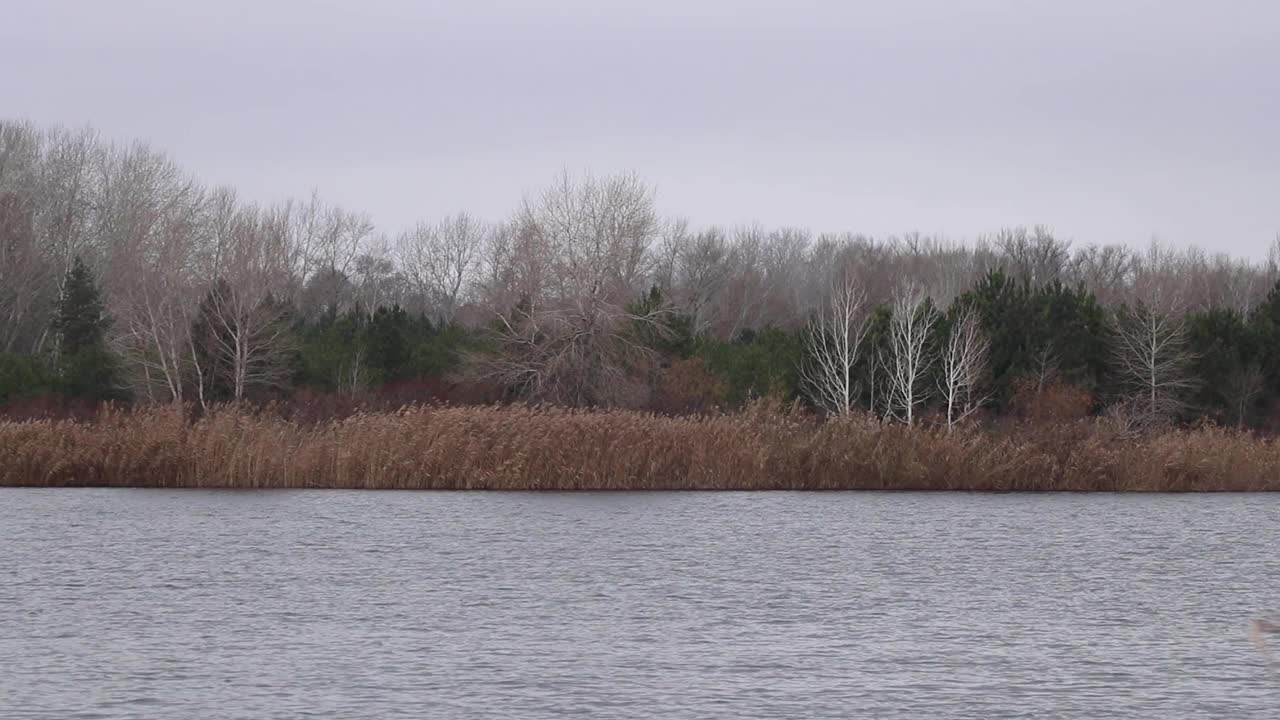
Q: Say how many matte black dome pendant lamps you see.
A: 0